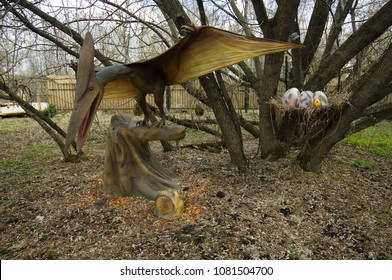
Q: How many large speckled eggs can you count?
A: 3